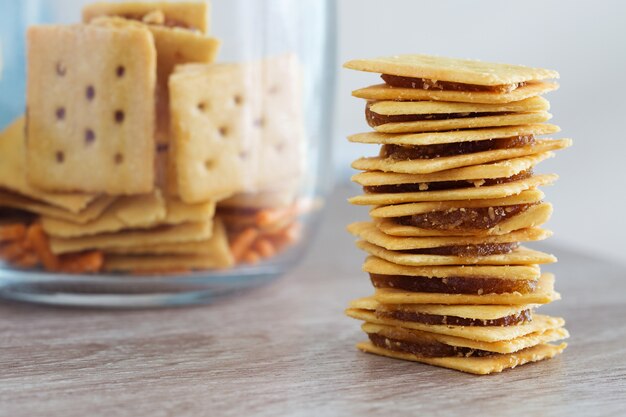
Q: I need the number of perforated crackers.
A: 2